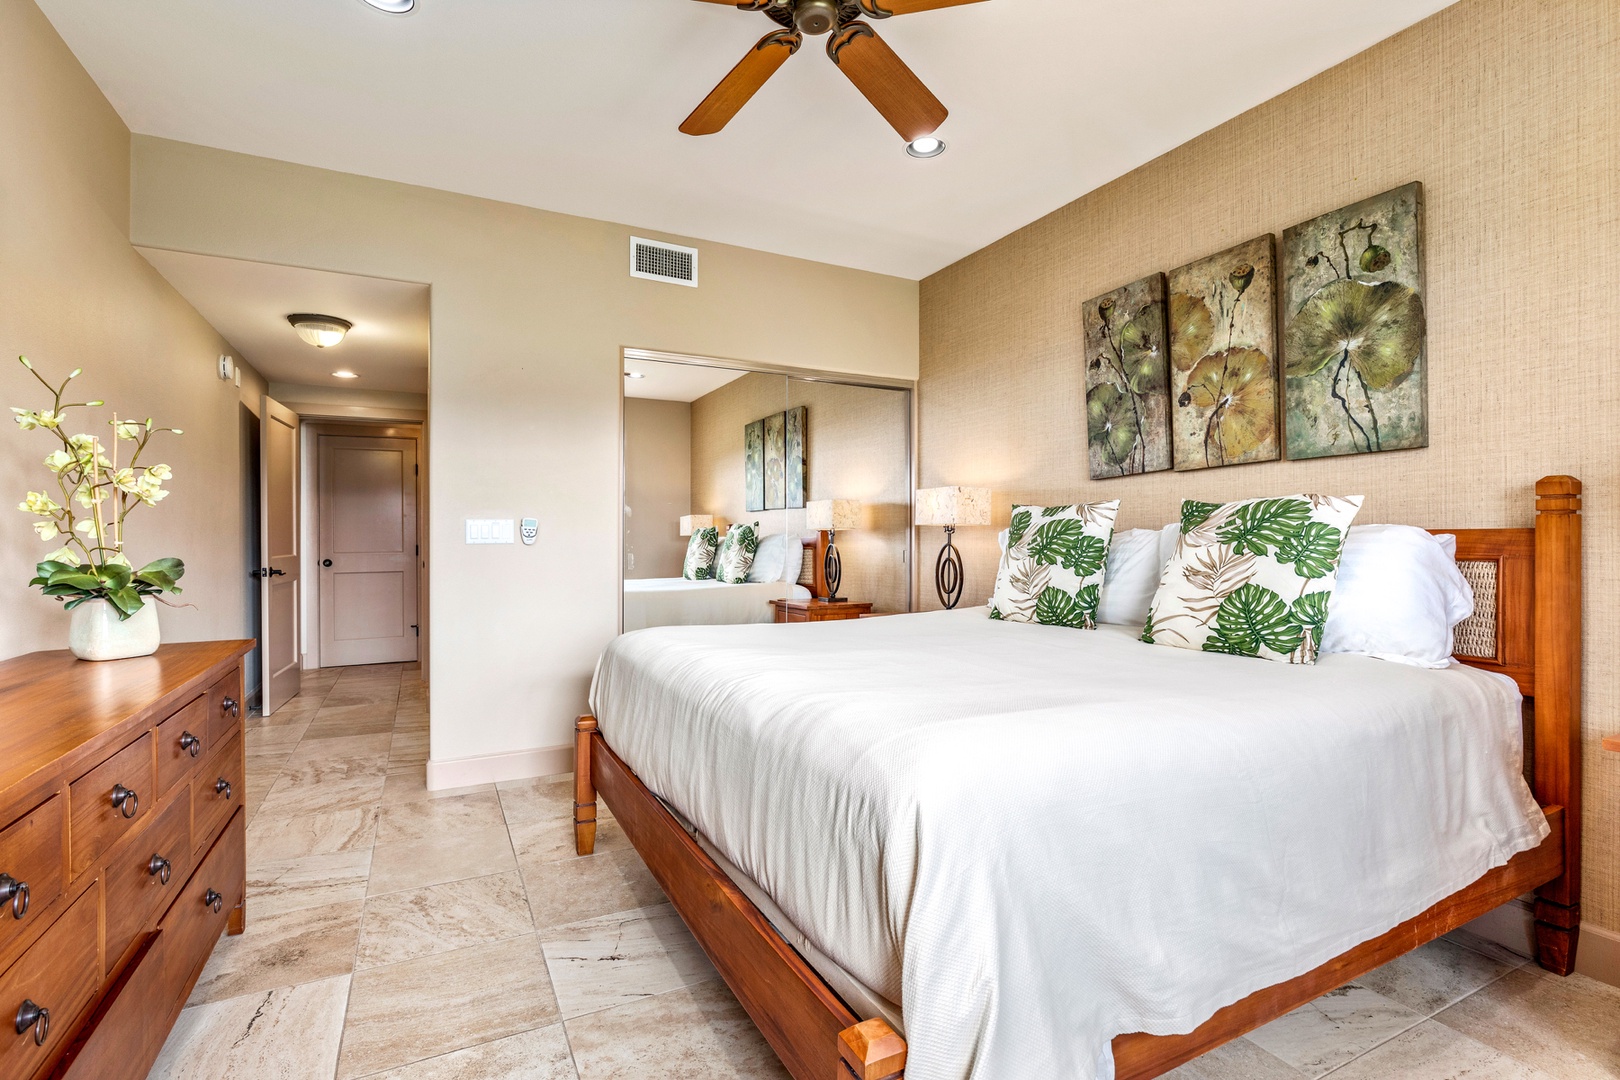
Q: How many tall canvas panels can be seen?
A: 3